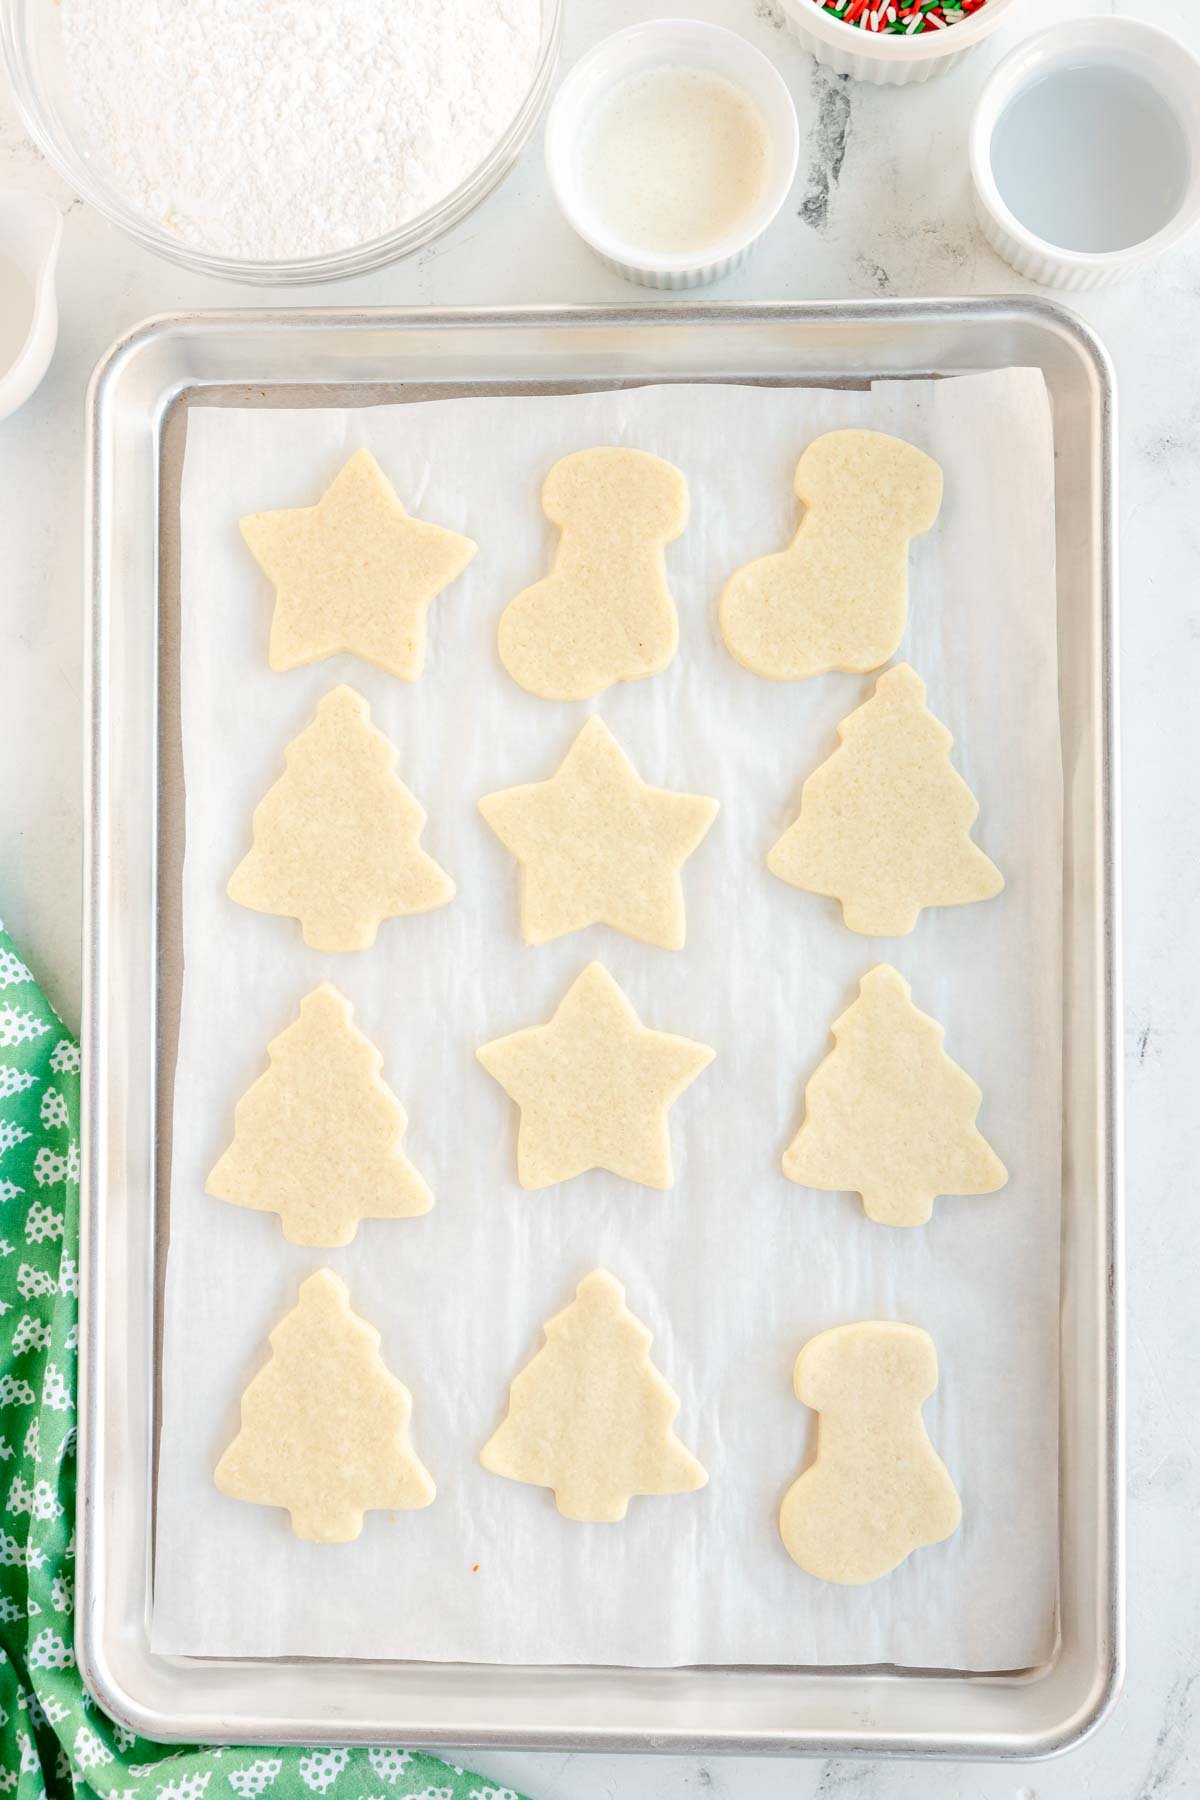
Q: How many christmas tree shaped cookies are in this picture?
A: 6